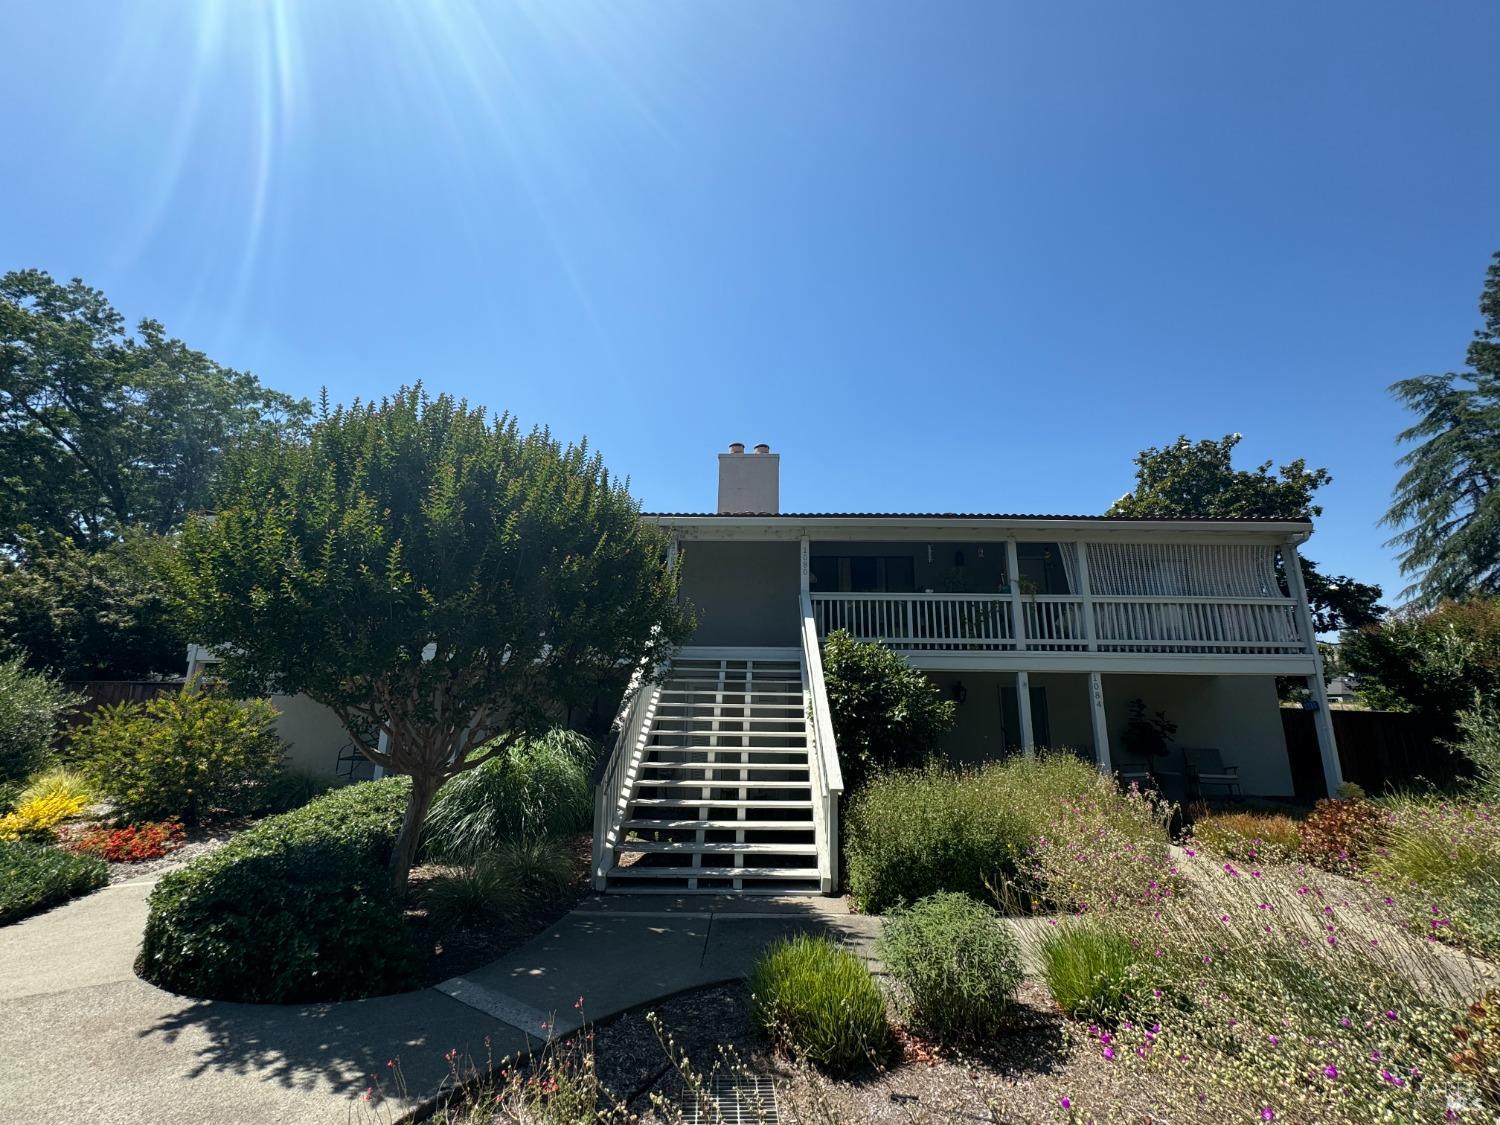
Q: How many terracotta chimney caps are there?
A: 2